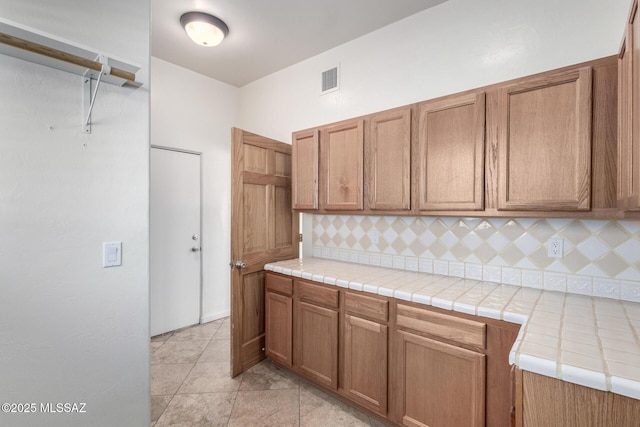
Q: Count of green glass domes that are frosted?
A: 0